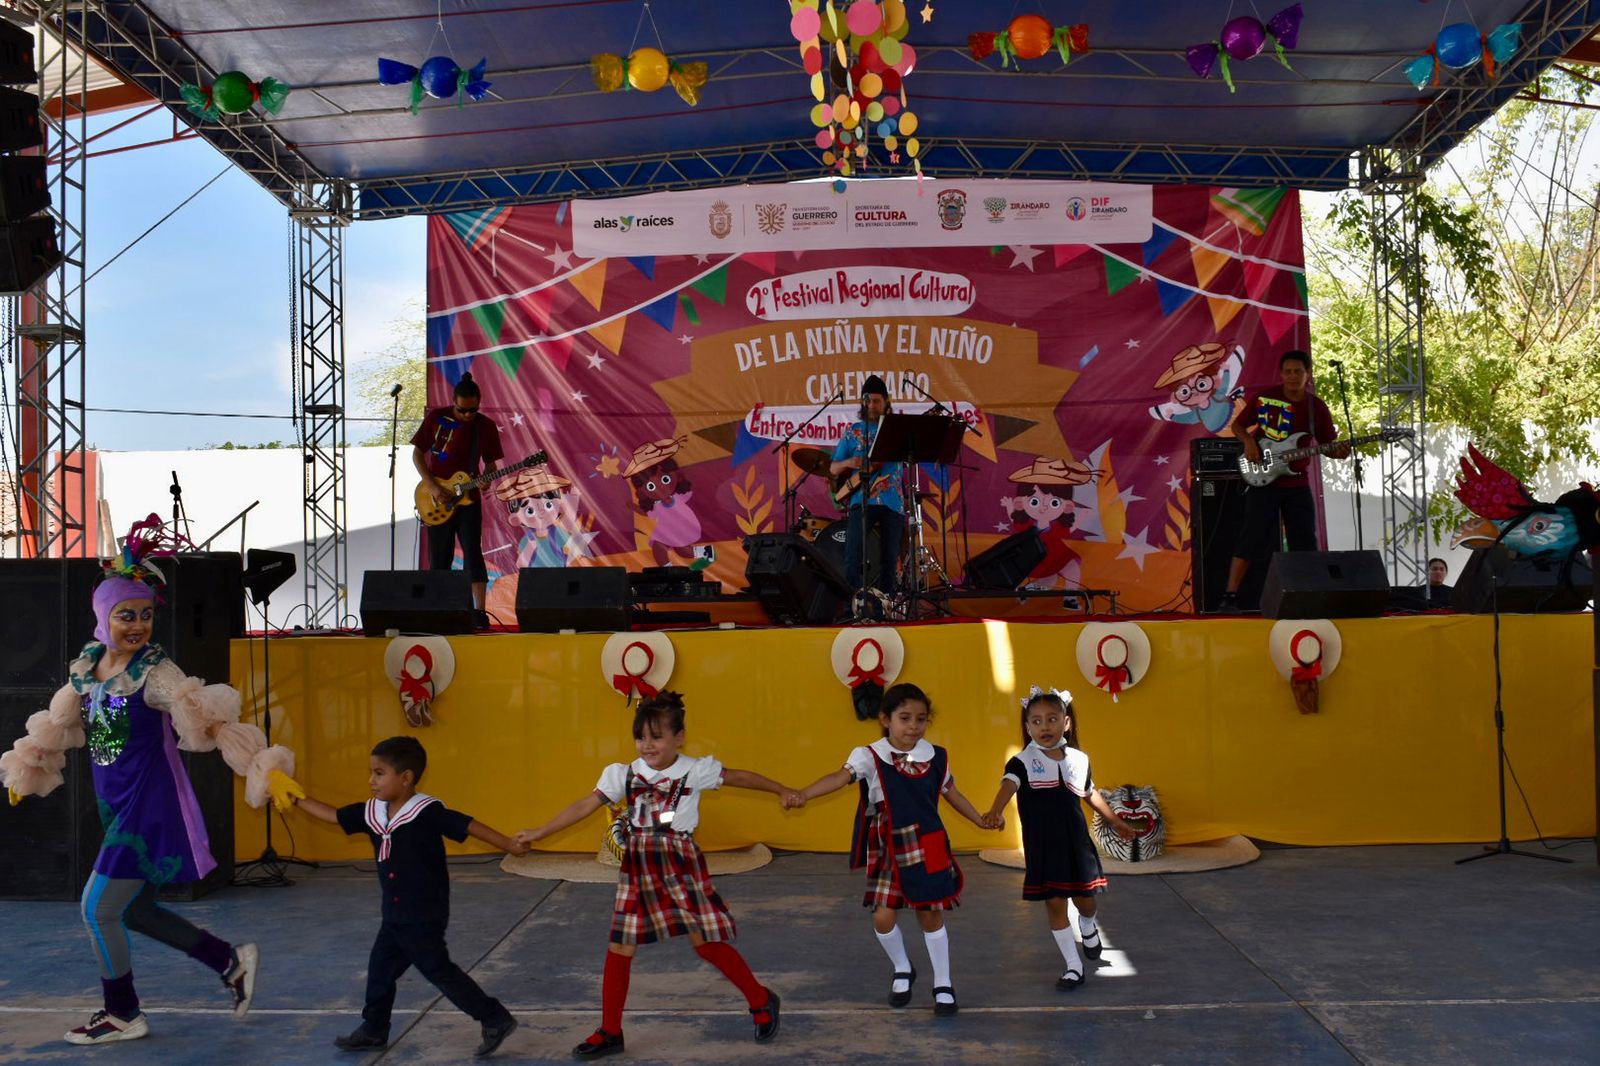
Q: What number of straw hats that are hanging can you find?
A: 5